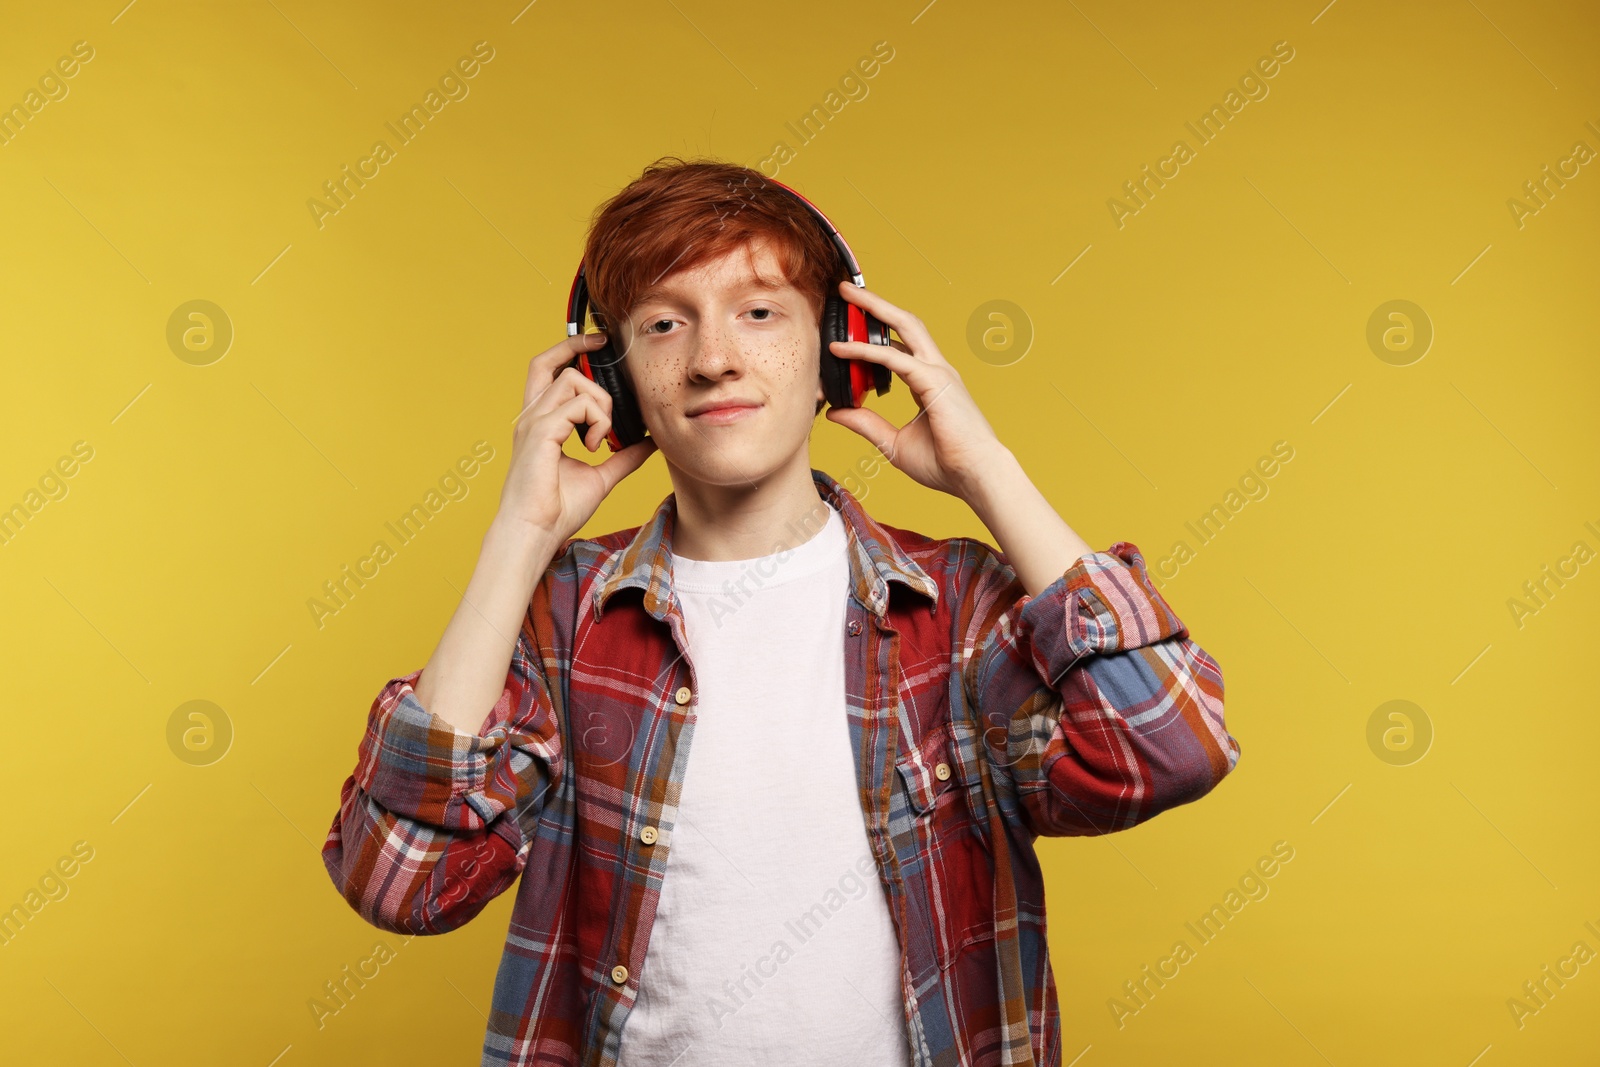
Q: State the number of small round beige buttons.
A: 4